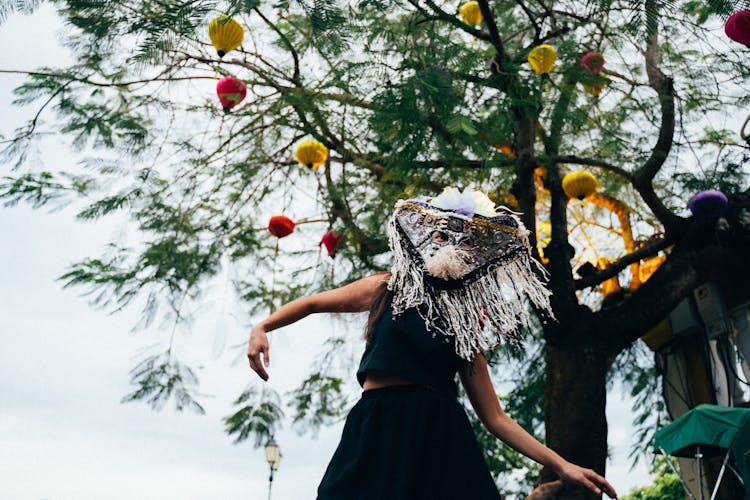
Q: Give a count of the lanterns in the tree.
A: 12